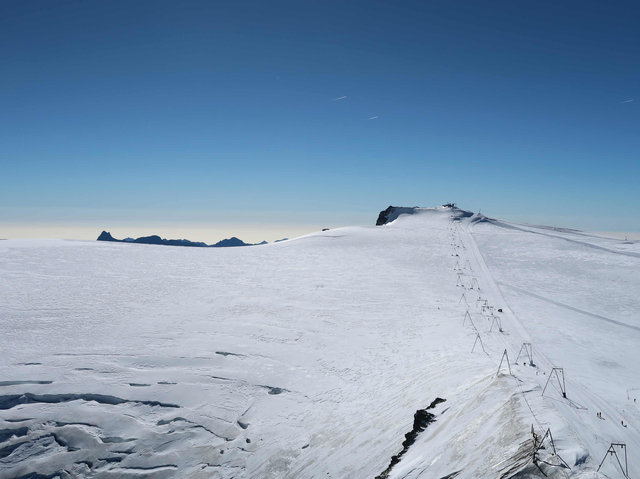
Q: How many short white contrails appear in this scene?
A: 3